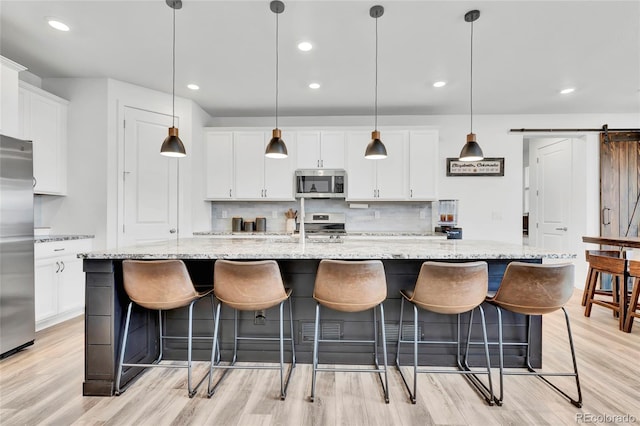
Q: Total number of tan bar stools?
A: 5